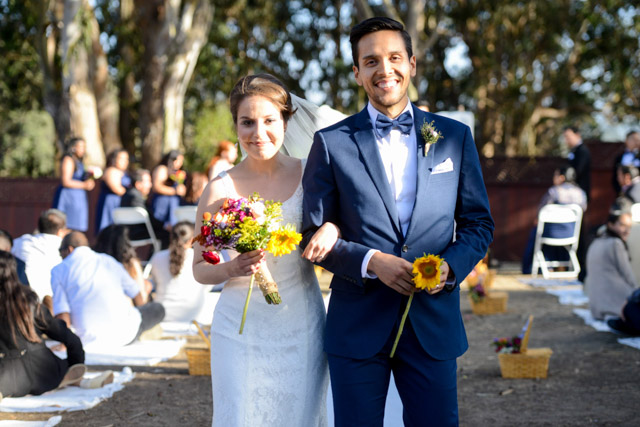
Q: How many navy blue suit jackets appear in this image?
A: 1